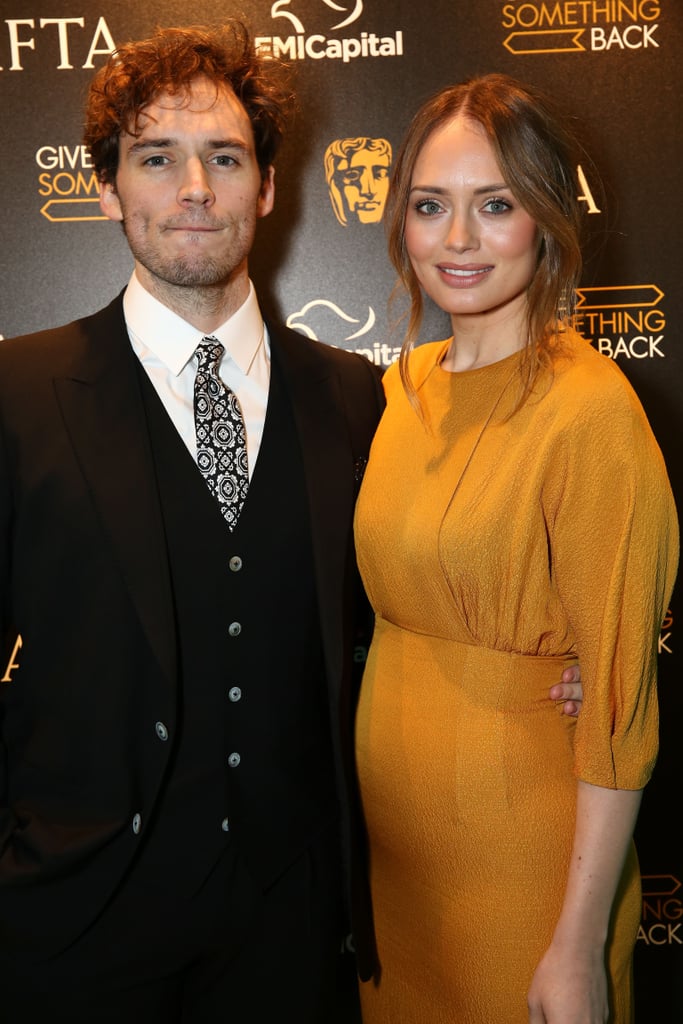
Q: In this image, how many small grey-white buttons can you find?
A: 7